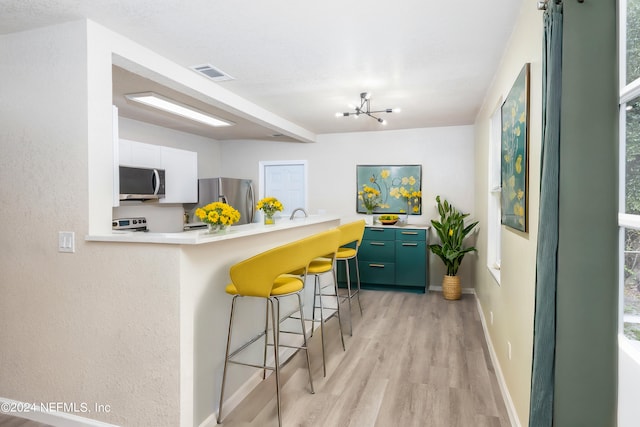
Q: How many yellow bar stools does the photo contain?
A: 3